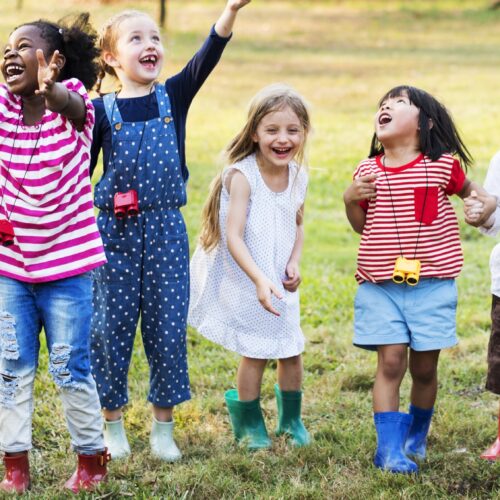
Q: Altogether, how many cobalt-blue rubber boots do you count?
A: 2